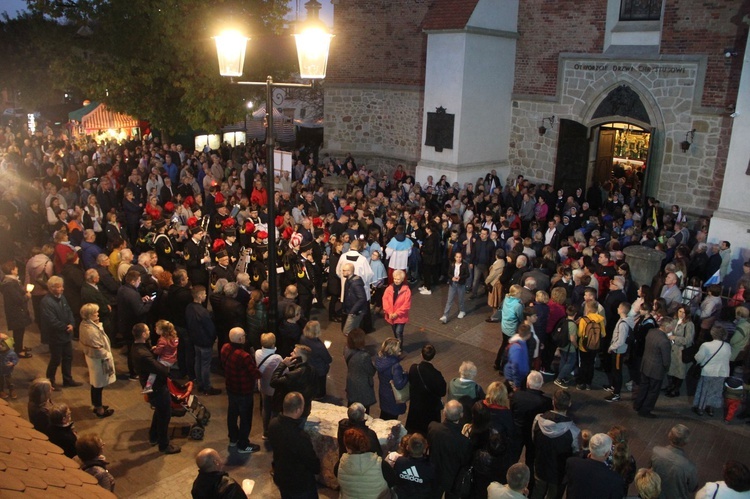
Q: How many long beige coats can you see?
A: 2